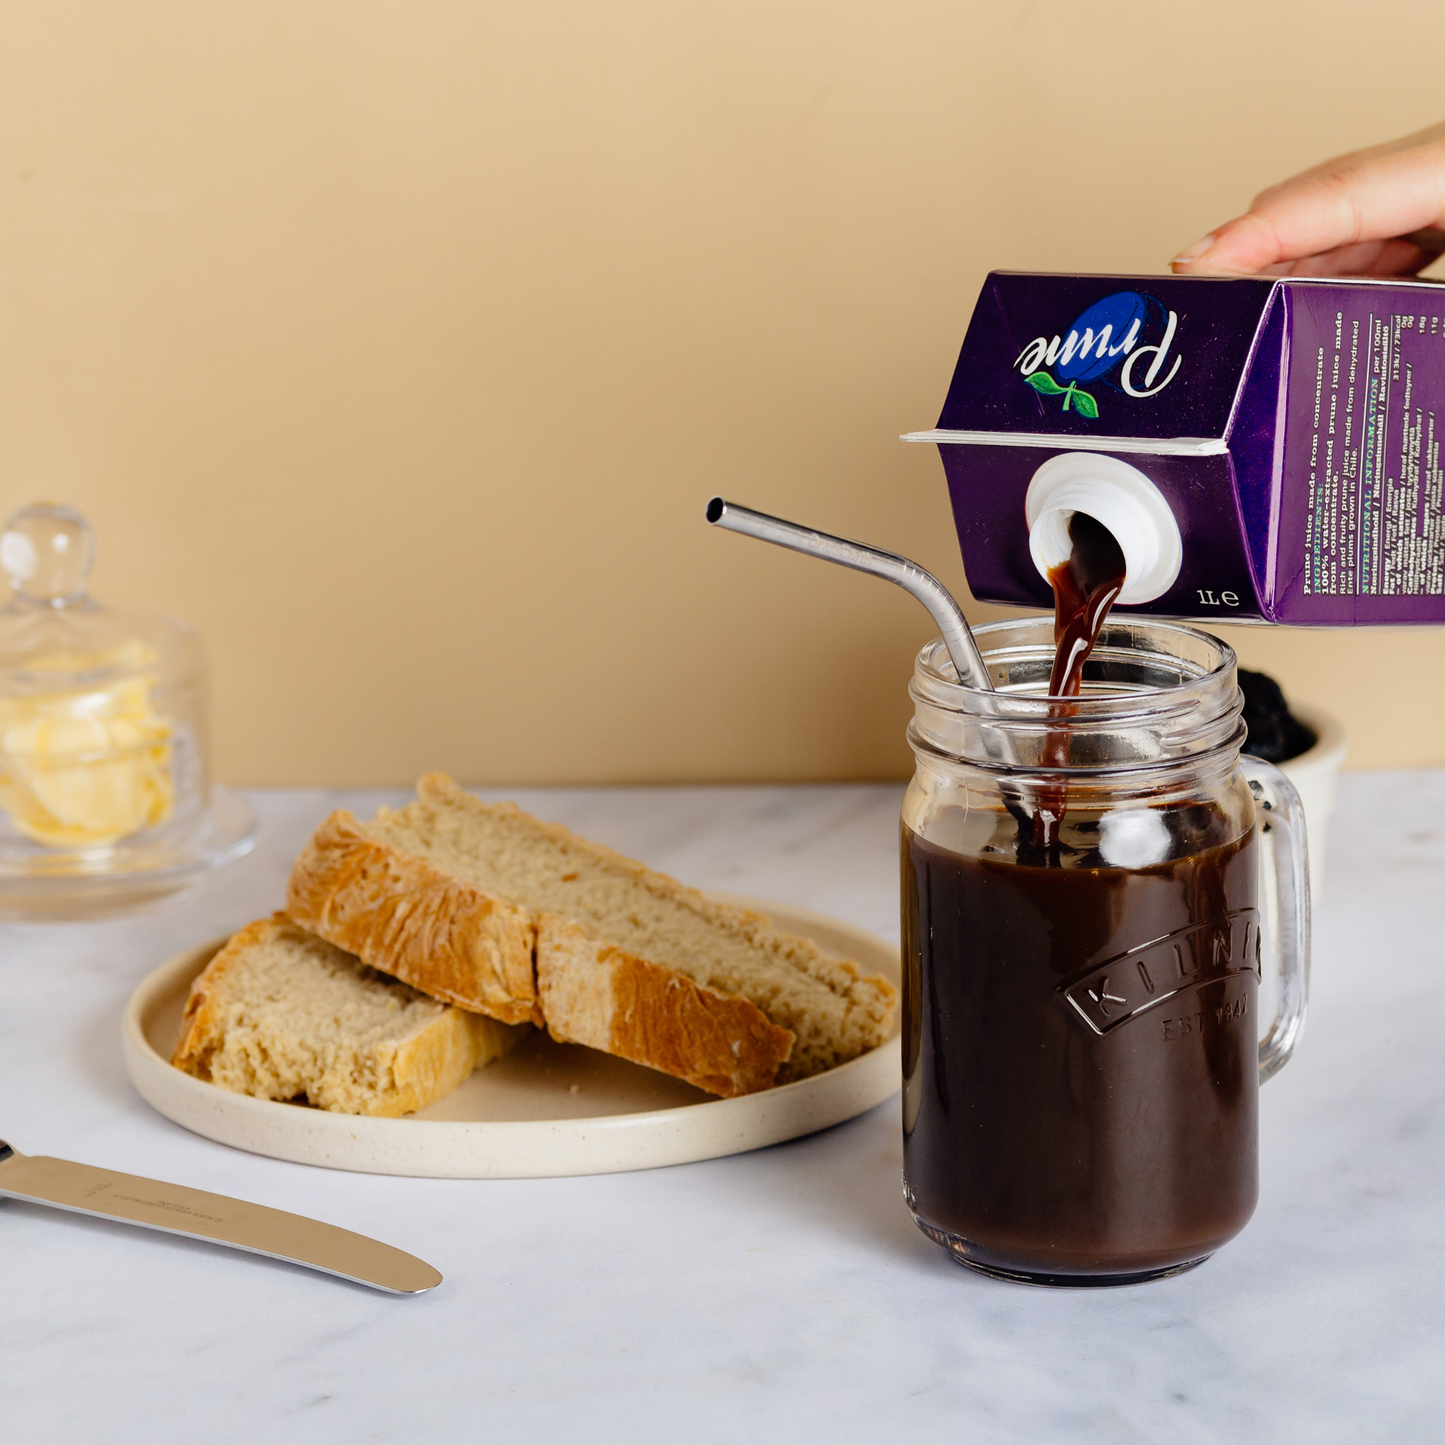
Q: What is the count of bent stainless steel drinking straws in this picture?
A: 1